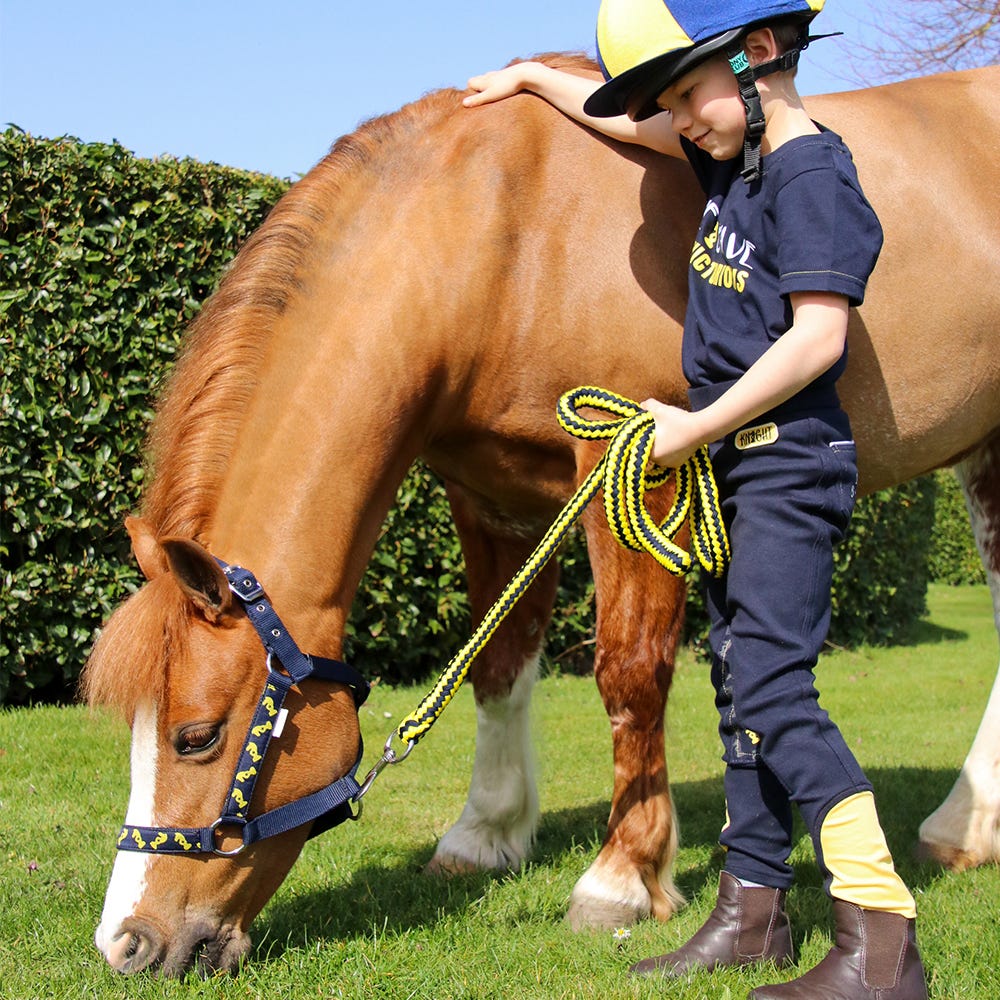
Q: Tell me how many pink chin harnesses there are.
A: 0